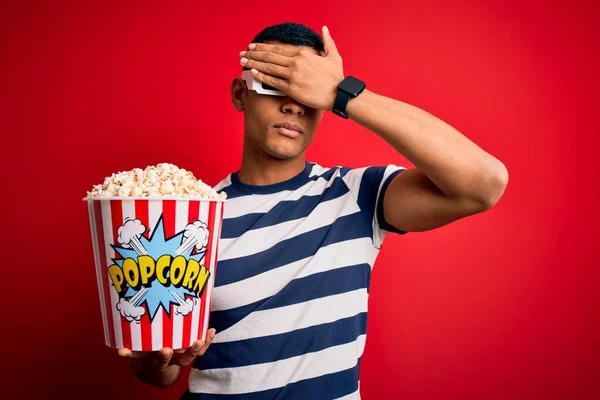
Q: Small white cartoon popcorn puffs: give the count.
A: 4